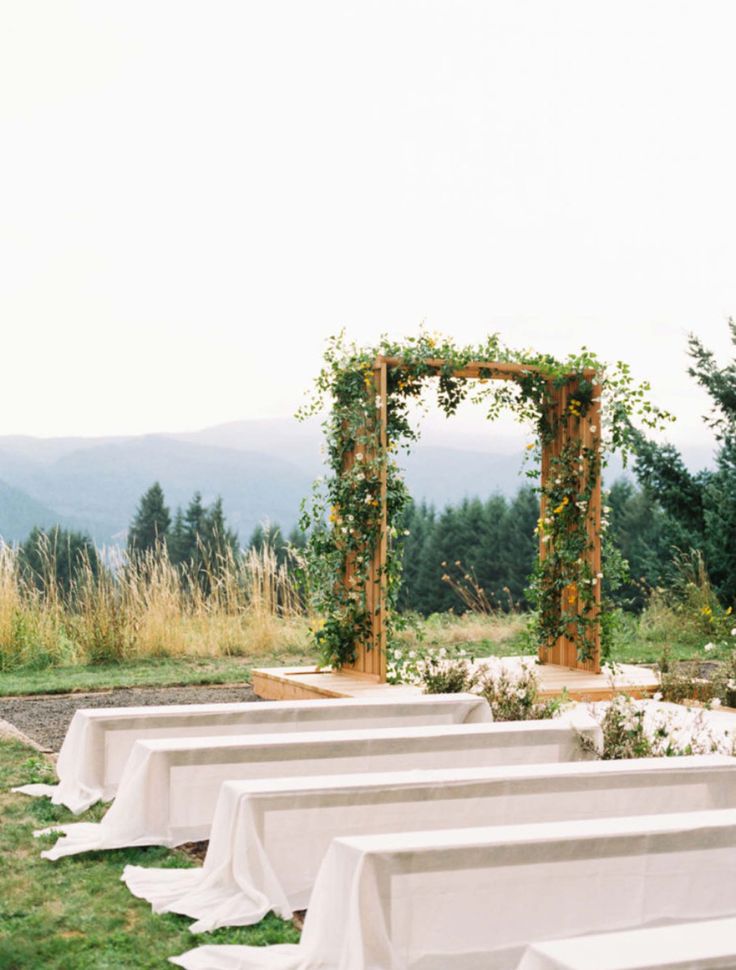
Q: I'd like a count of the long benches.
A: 5